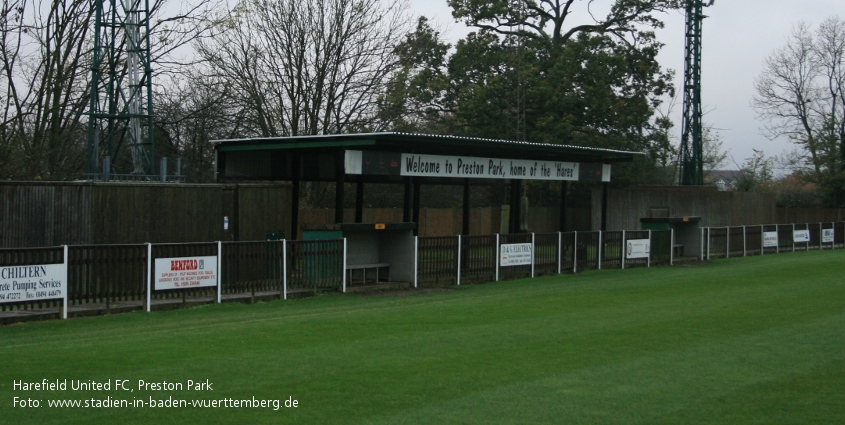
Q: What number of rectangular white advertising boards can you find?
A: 7